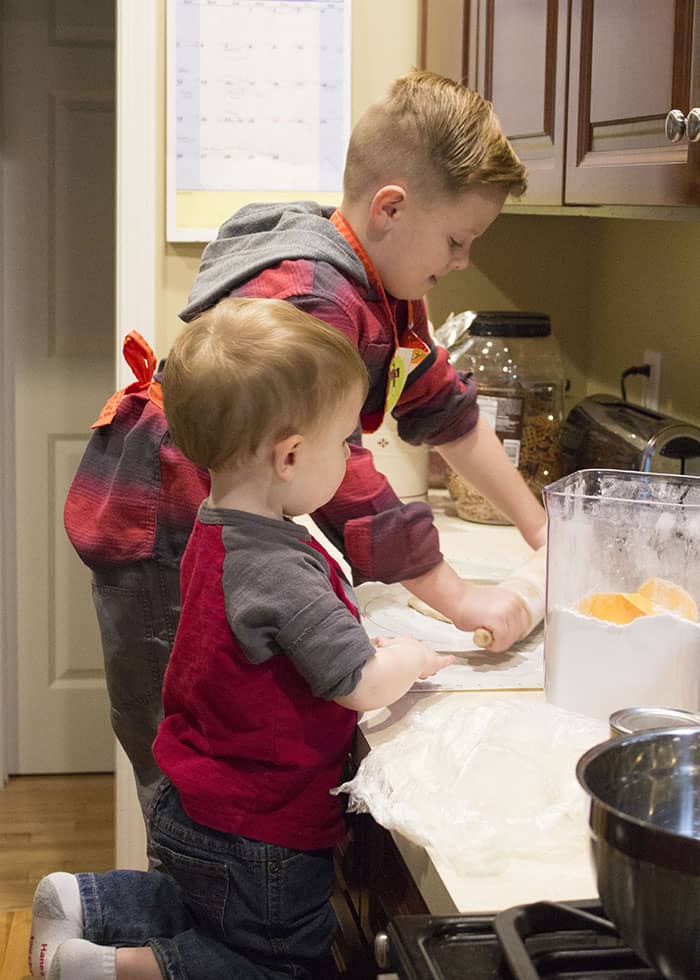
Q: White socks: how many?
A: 2